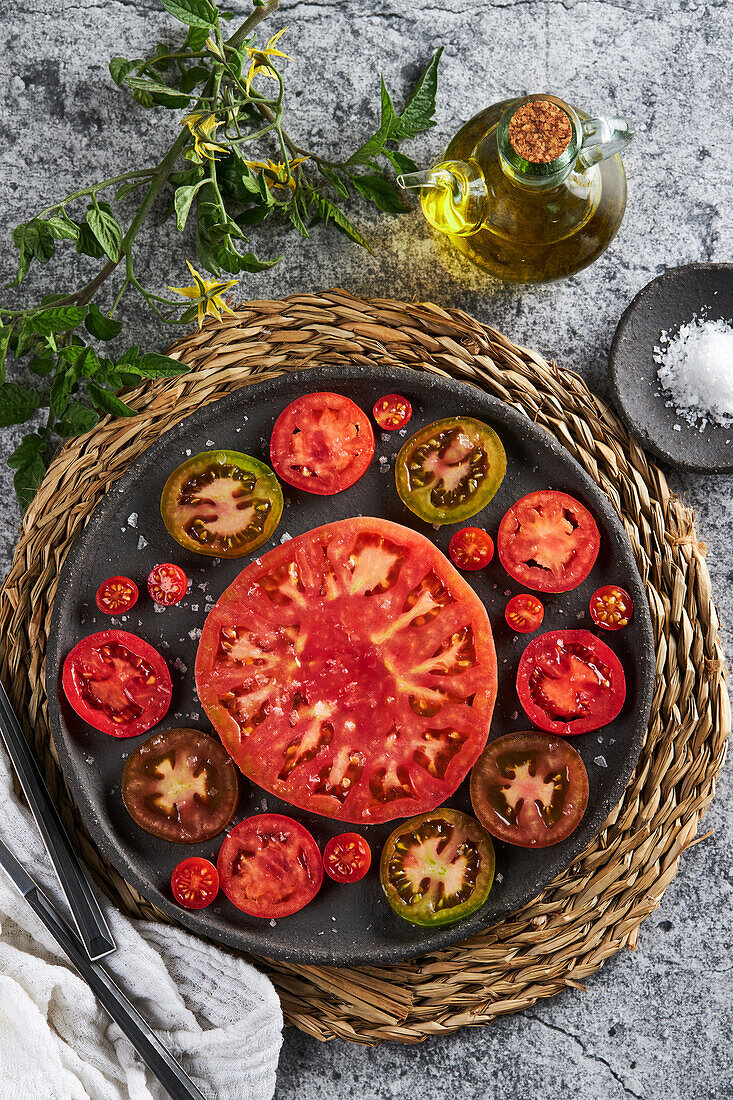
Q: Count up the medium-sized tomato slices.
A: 10